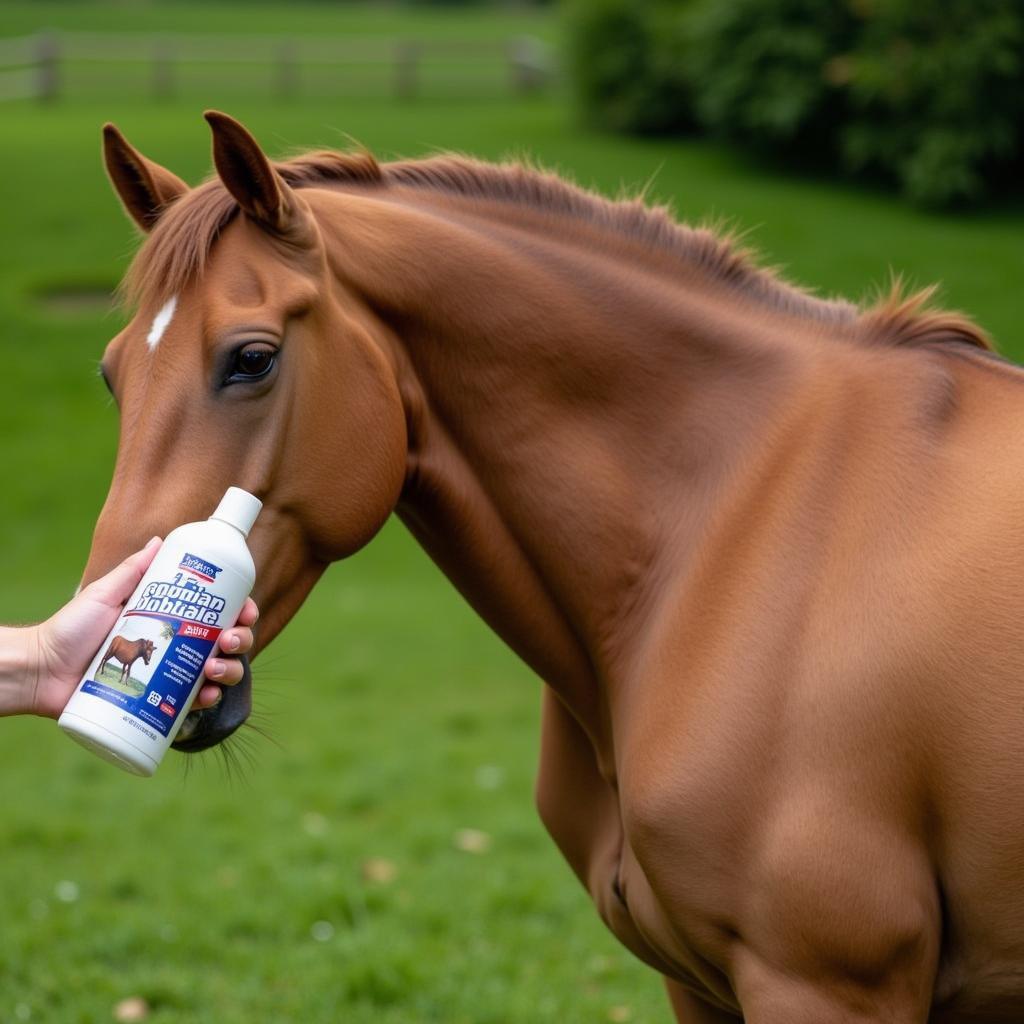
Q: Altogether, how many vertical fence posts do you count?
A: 5